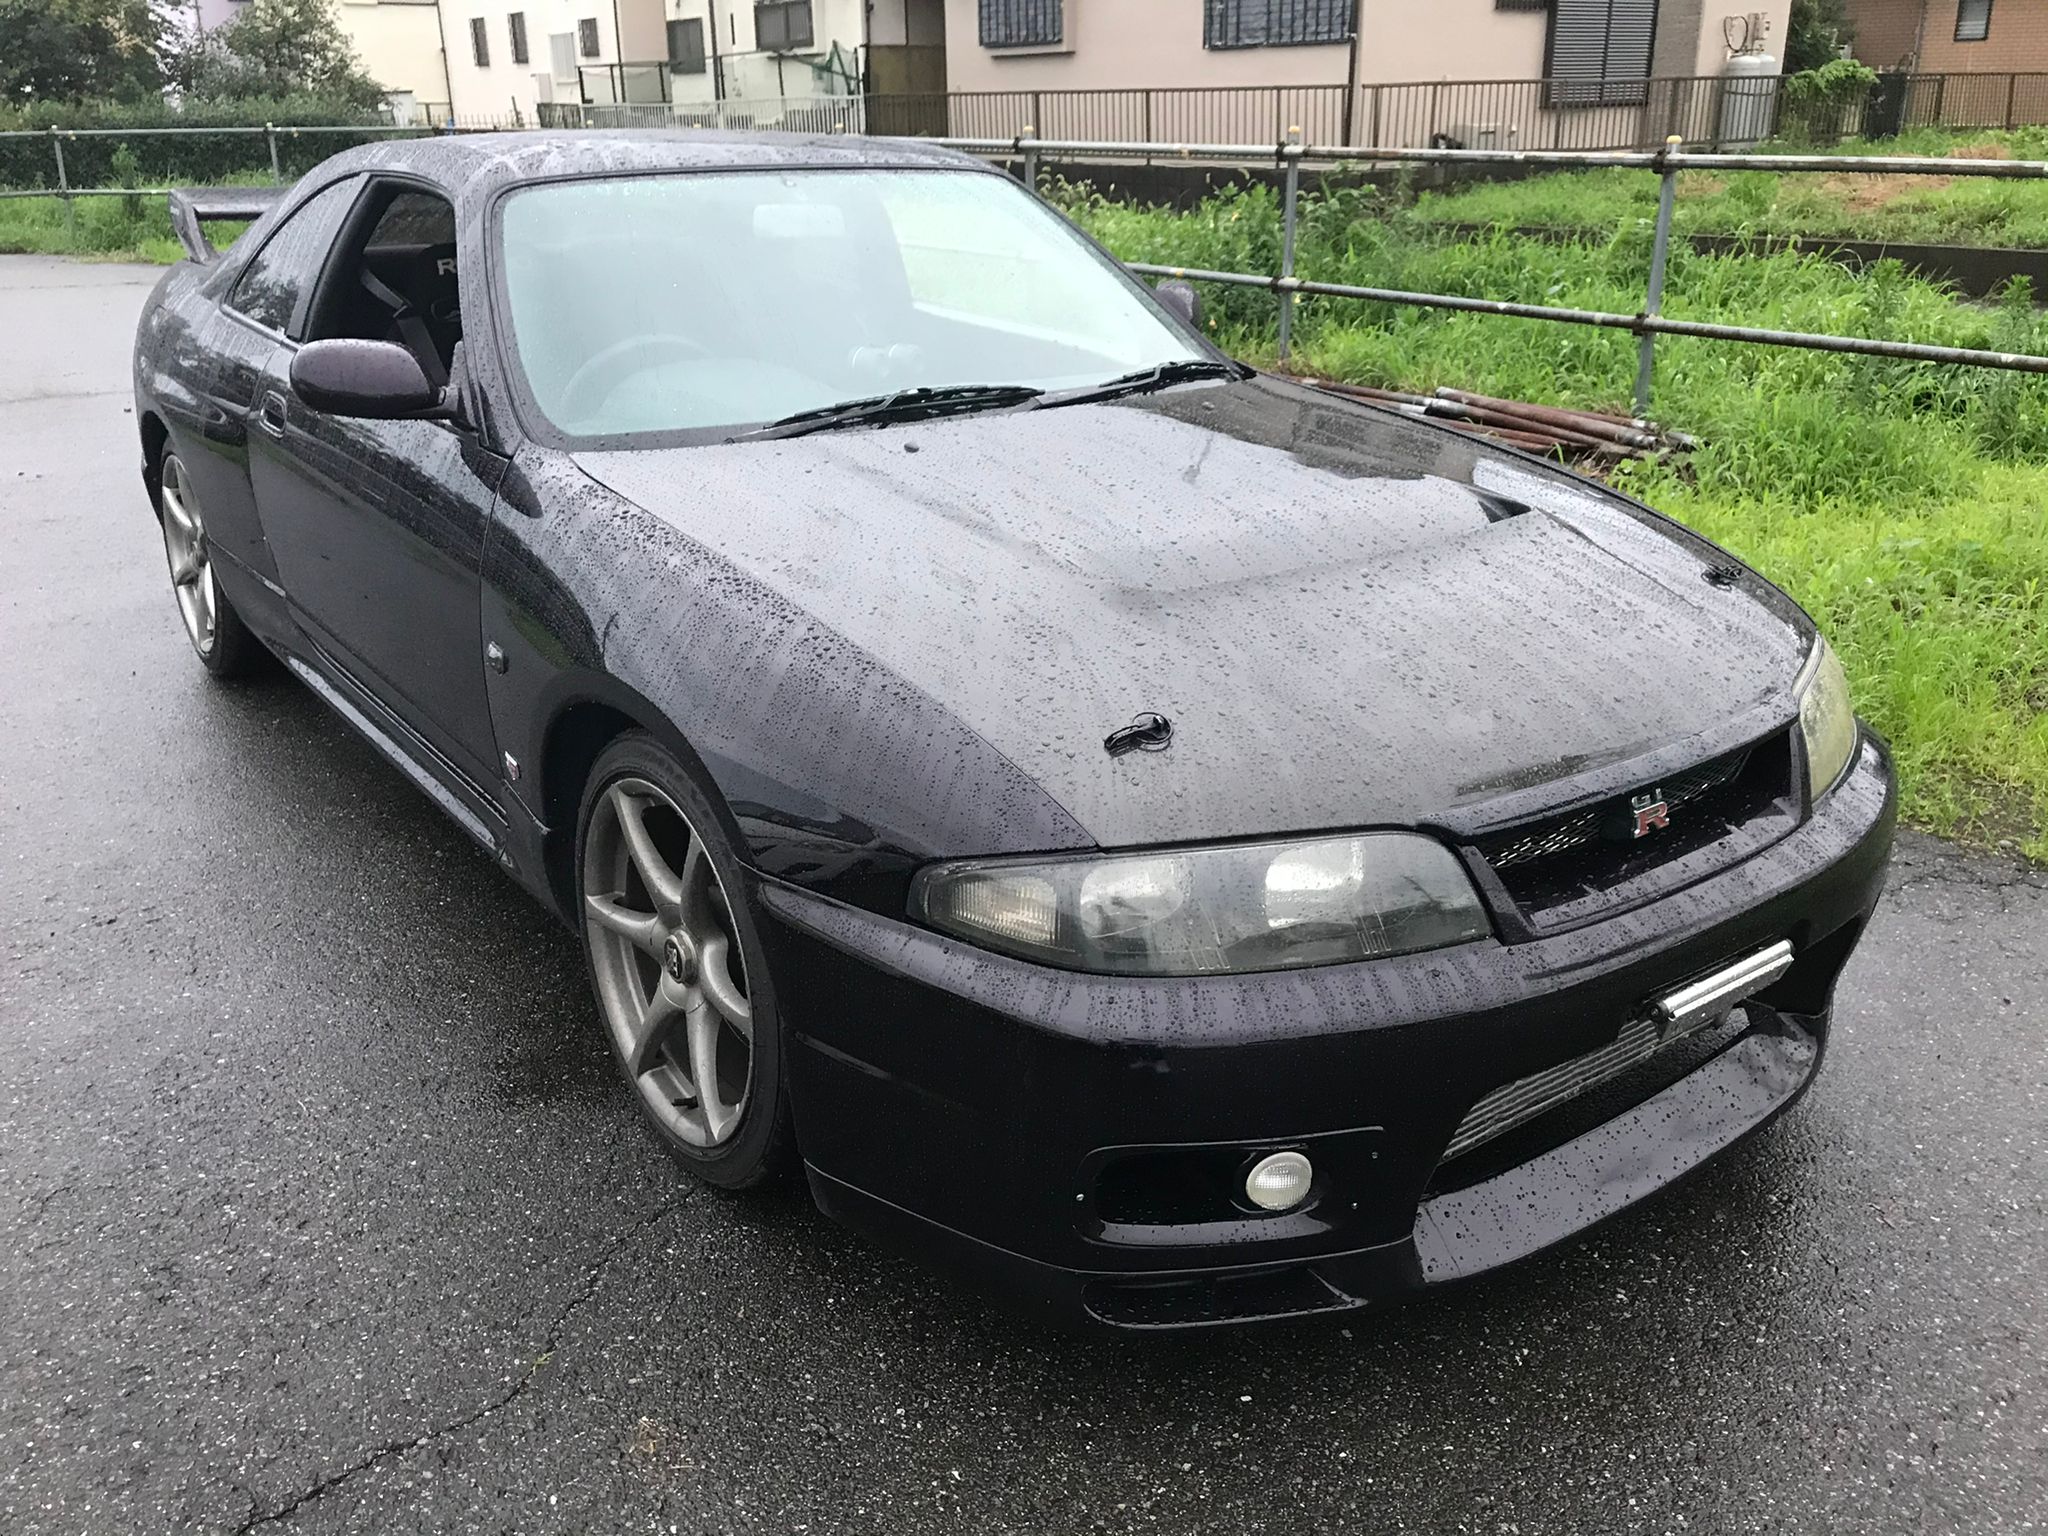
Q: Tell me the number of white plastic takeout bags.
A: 0